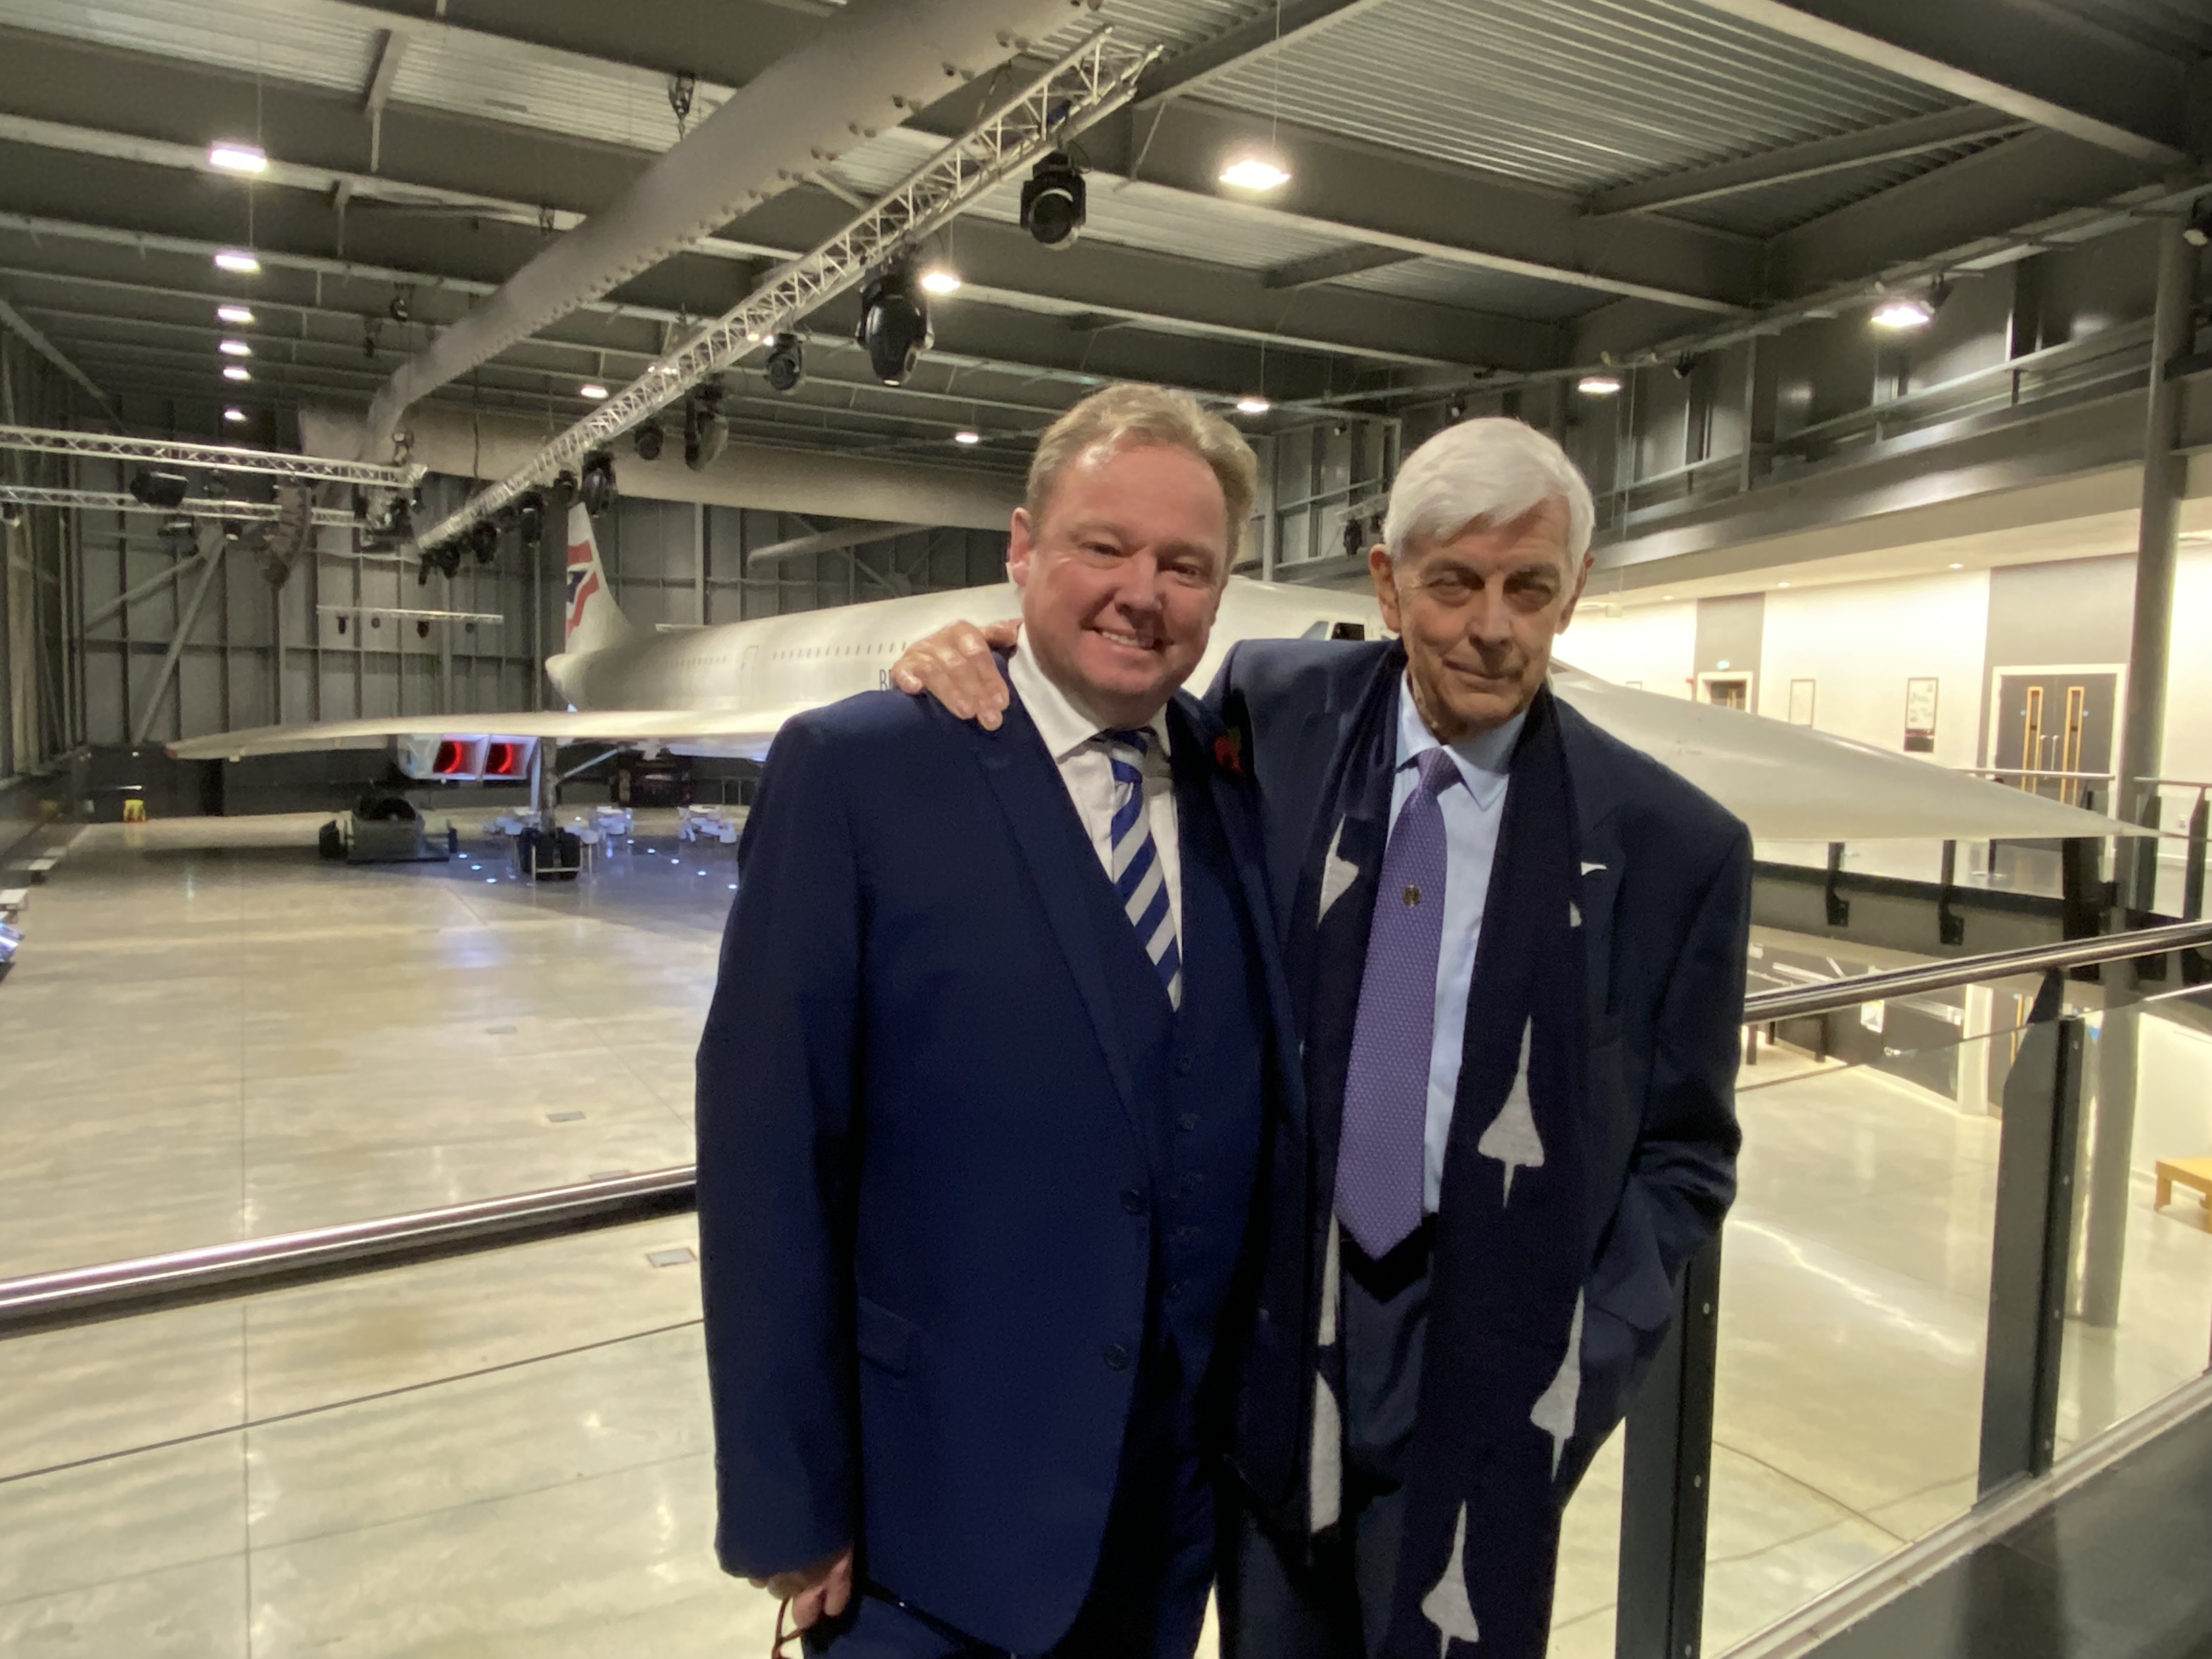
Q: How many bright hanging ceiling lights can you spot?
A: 13